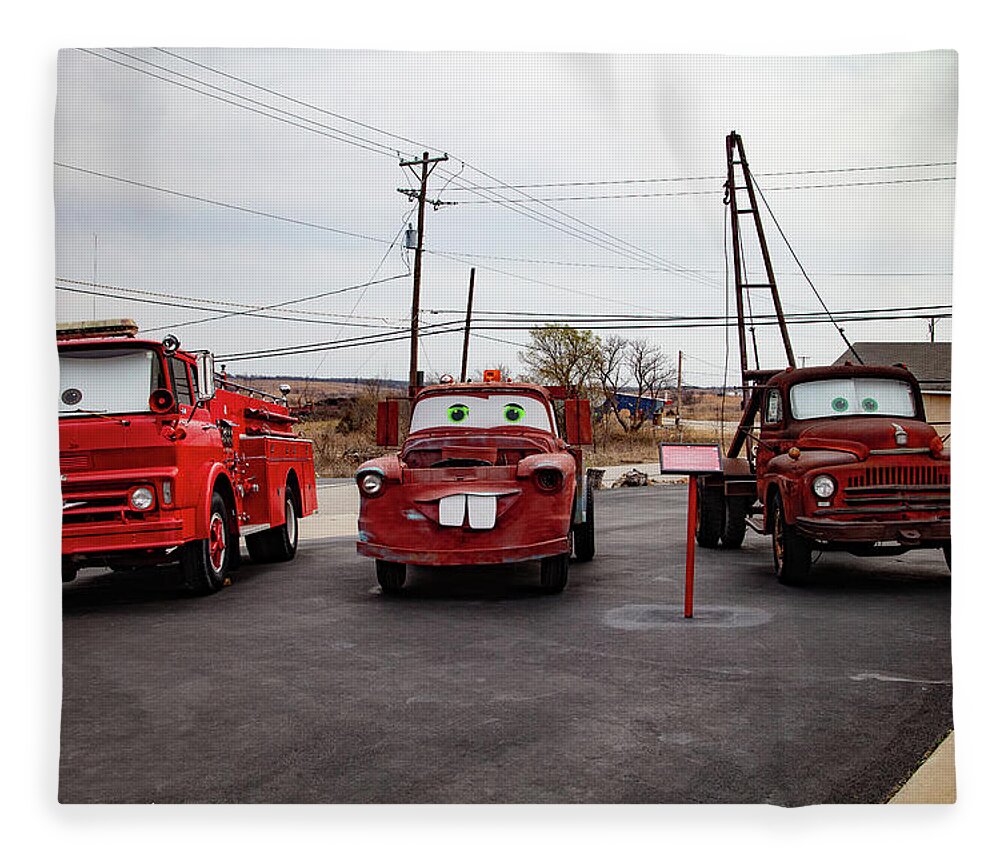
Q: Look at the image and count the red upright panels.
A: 2